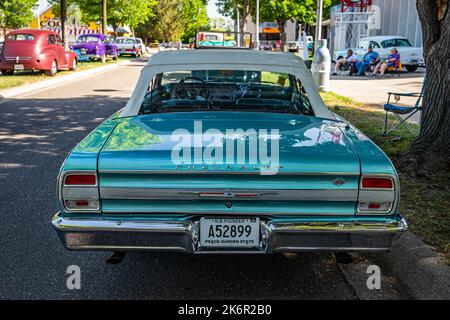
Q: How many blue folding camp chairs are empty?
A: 1